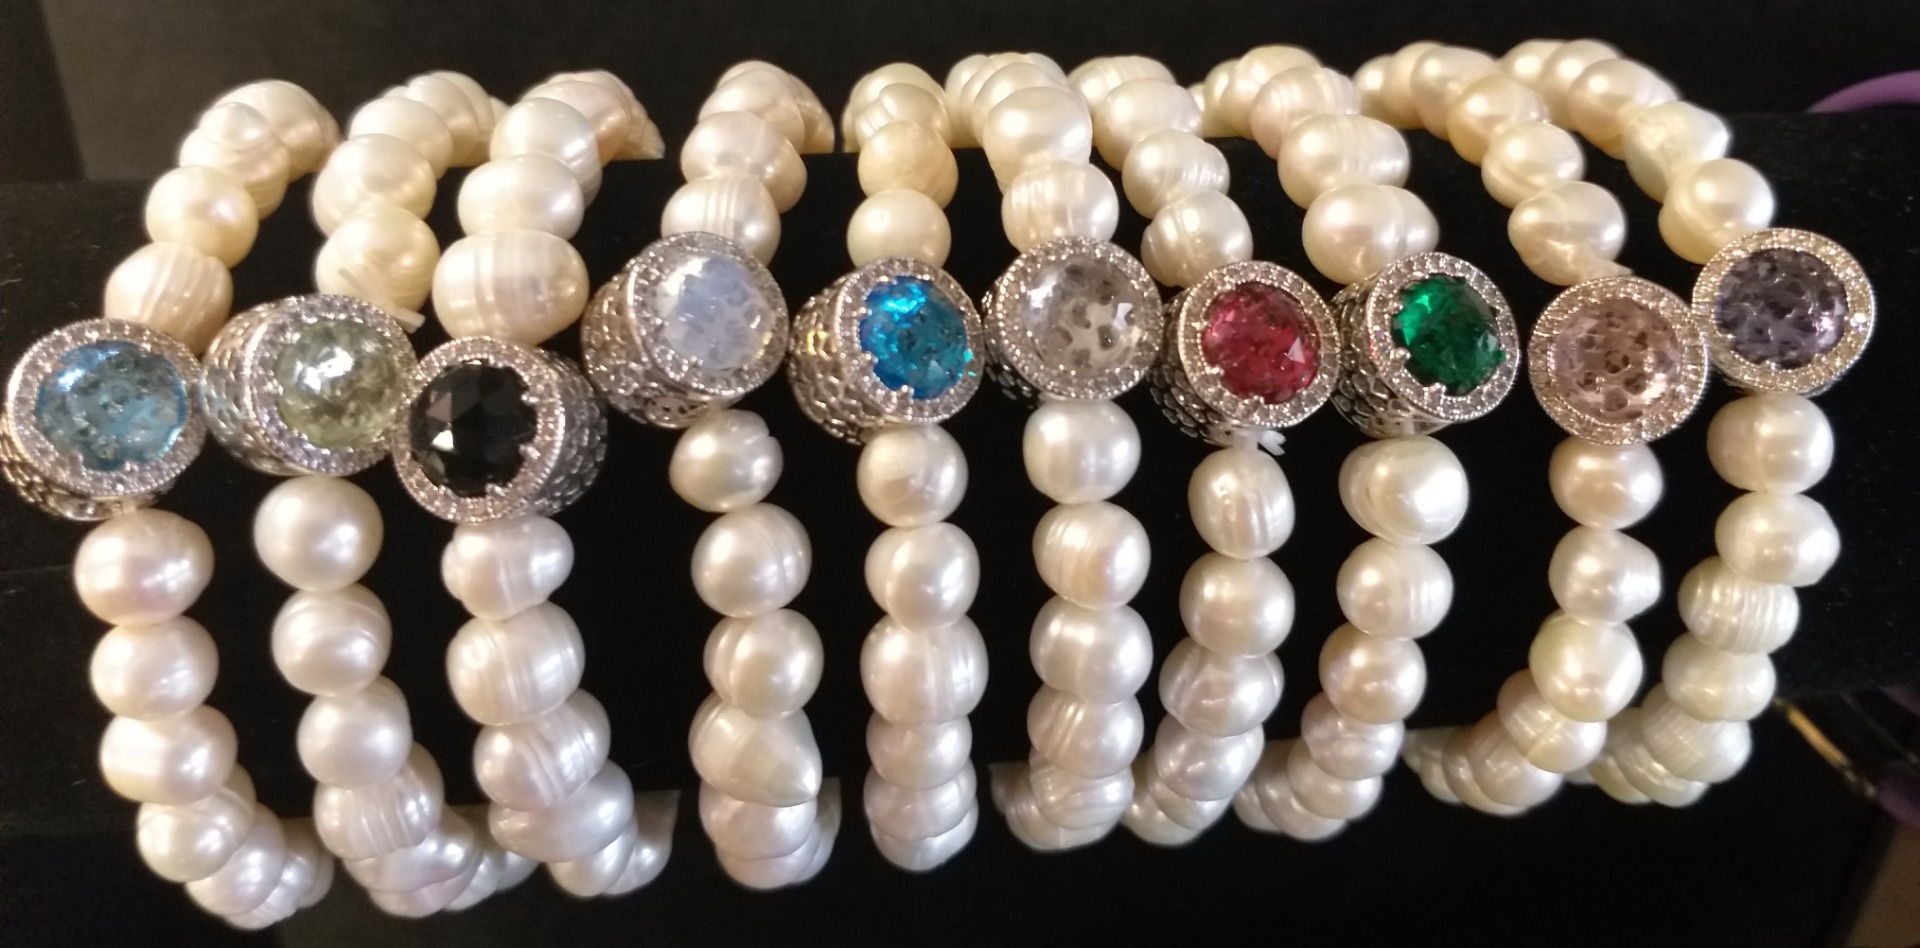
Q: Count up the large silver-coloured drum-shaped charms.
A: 10